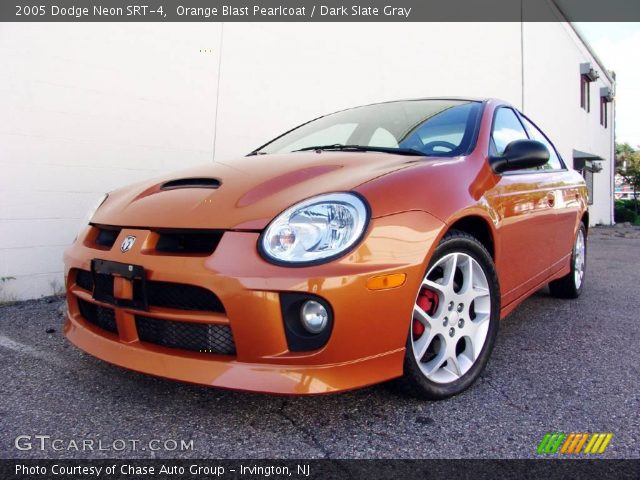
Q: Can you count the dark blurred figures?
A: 0